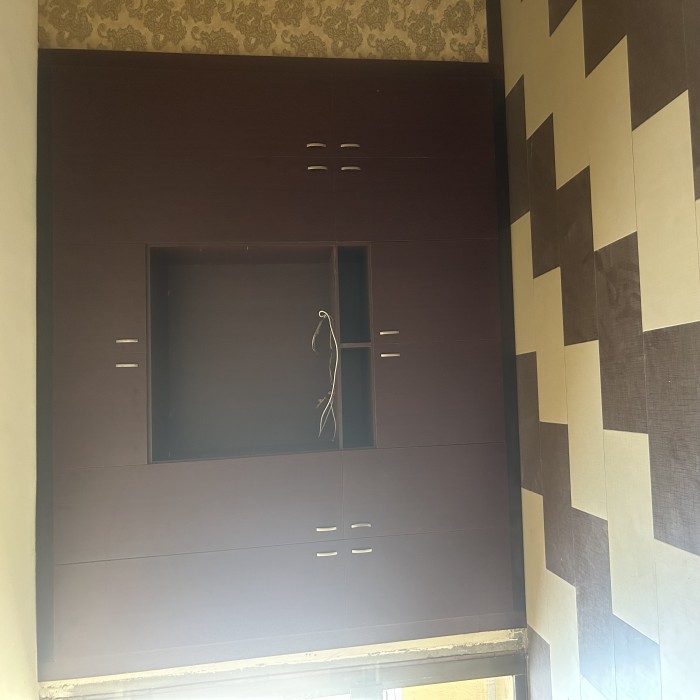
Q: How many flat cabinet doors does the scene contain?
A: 12